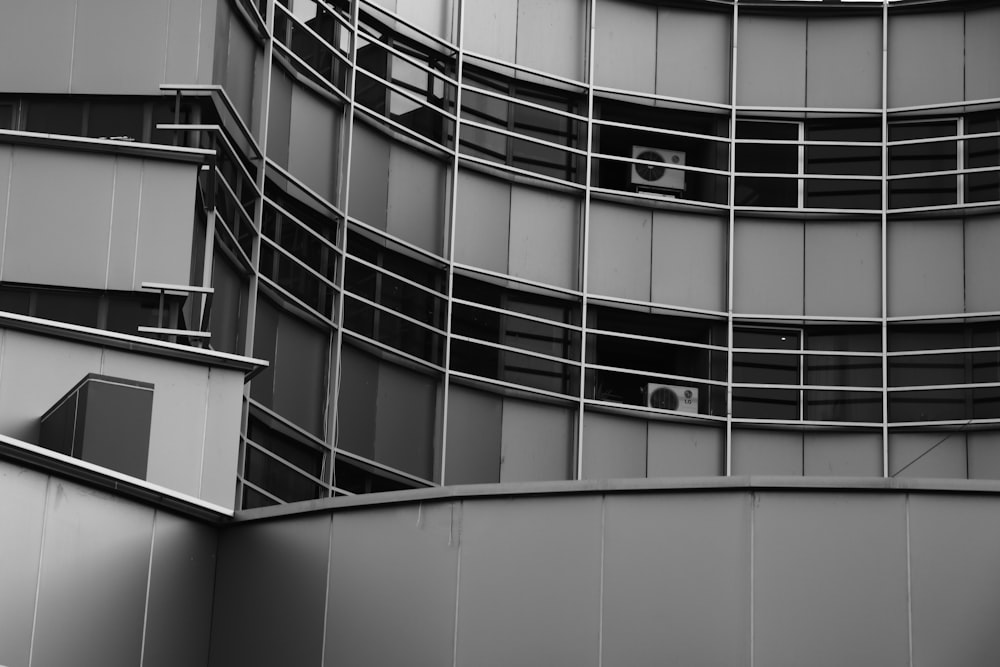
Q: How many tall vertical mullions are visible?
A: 6